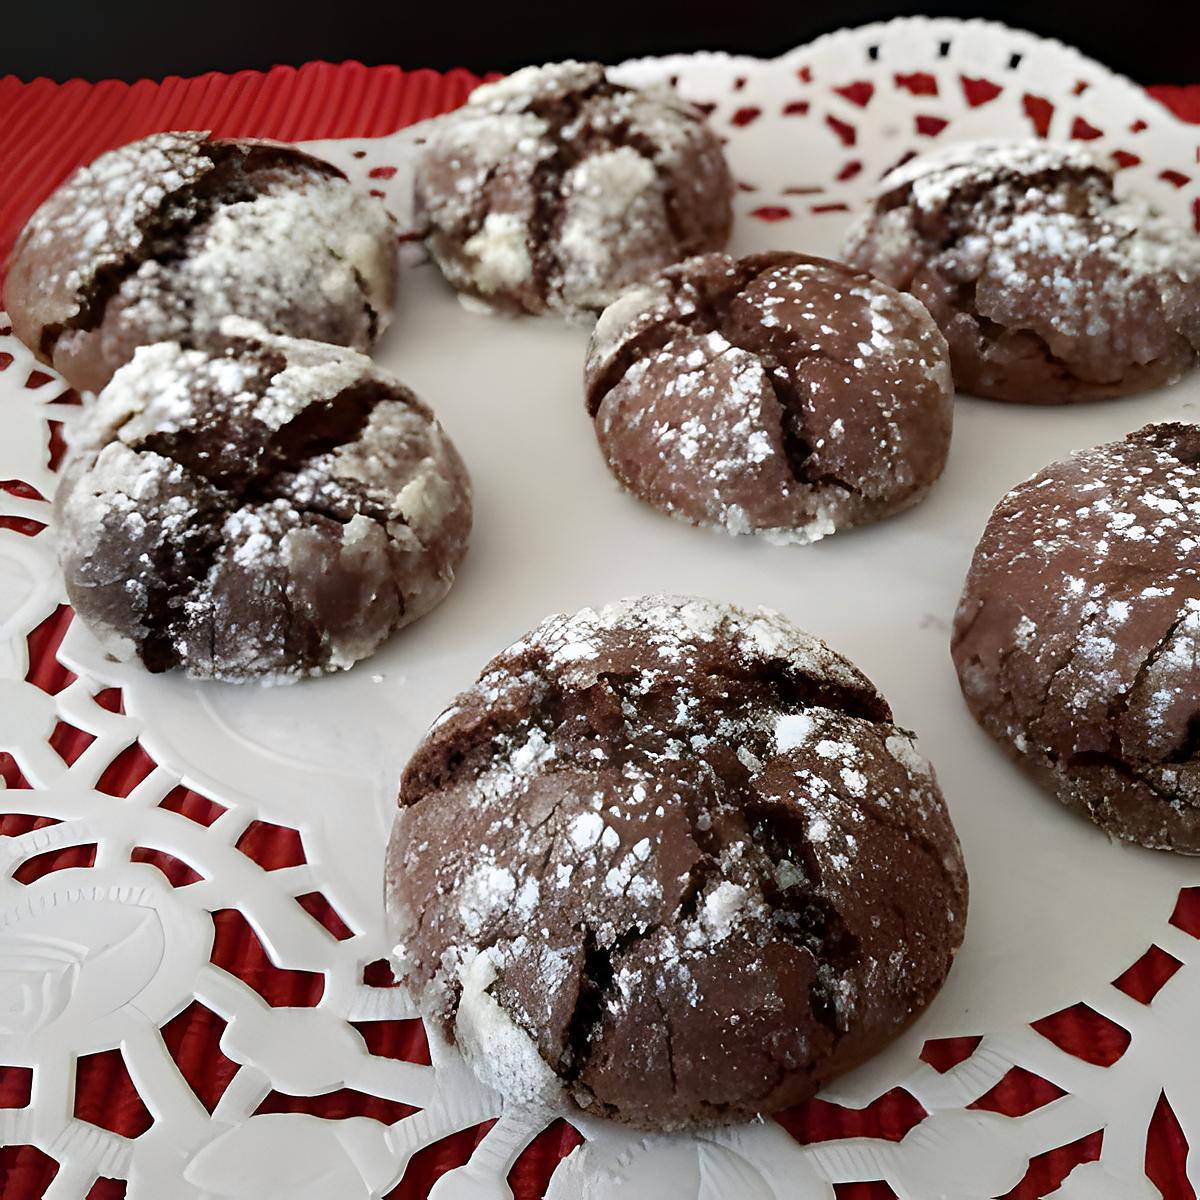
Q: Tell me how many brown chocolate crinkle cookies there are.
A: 7